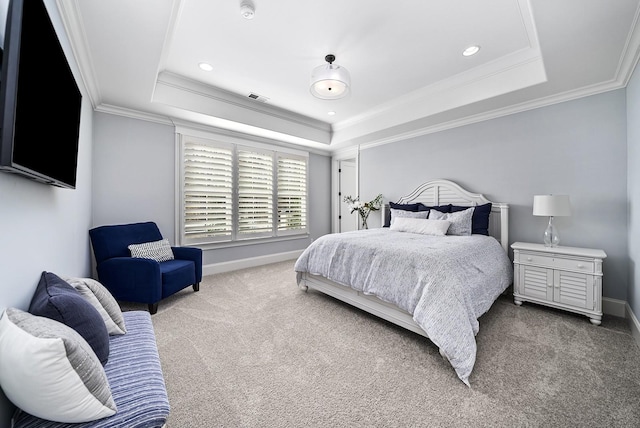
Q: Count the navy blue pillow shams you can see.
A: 3